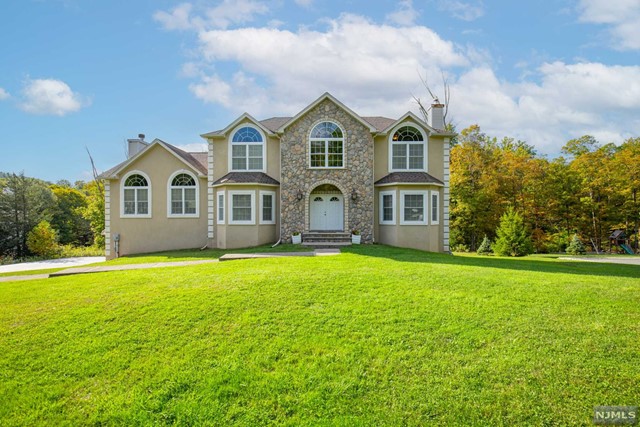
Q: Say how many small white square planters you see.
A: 2